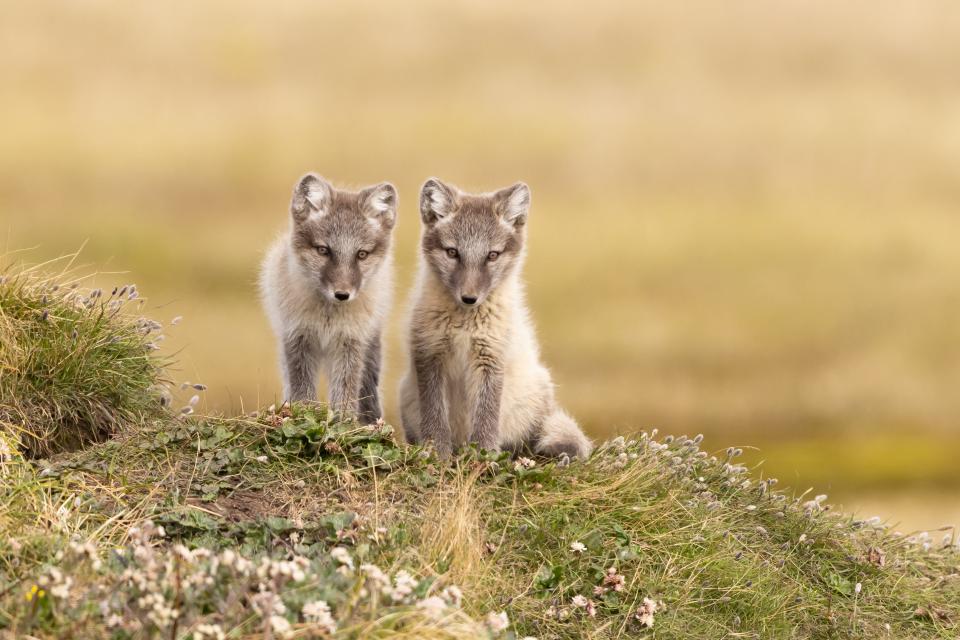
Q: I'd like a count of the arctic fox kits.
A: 2